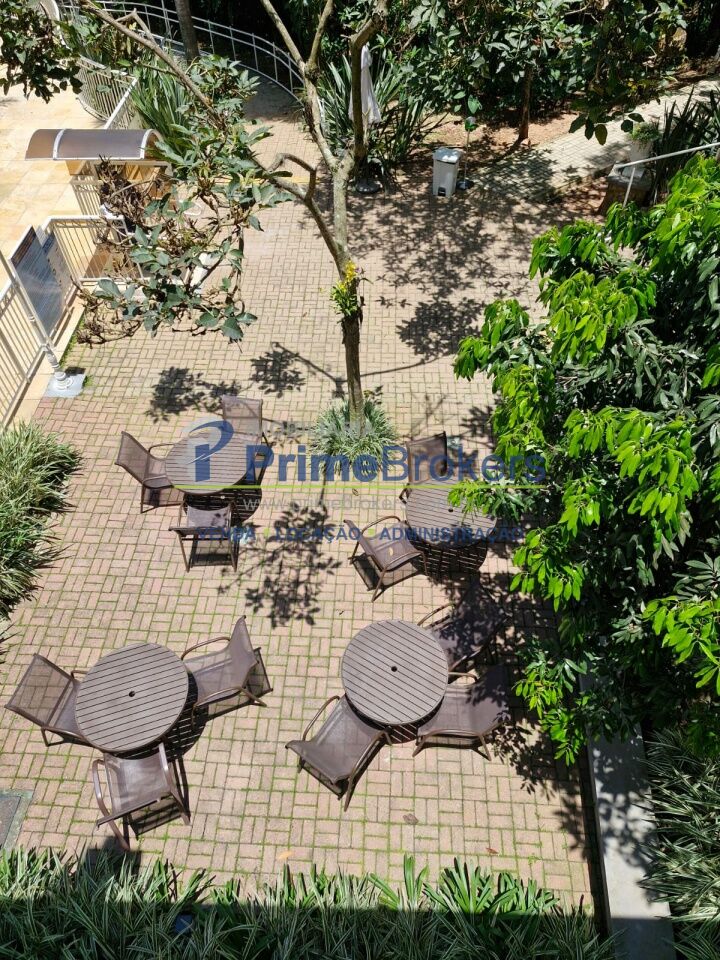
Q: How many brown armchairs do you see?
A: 11